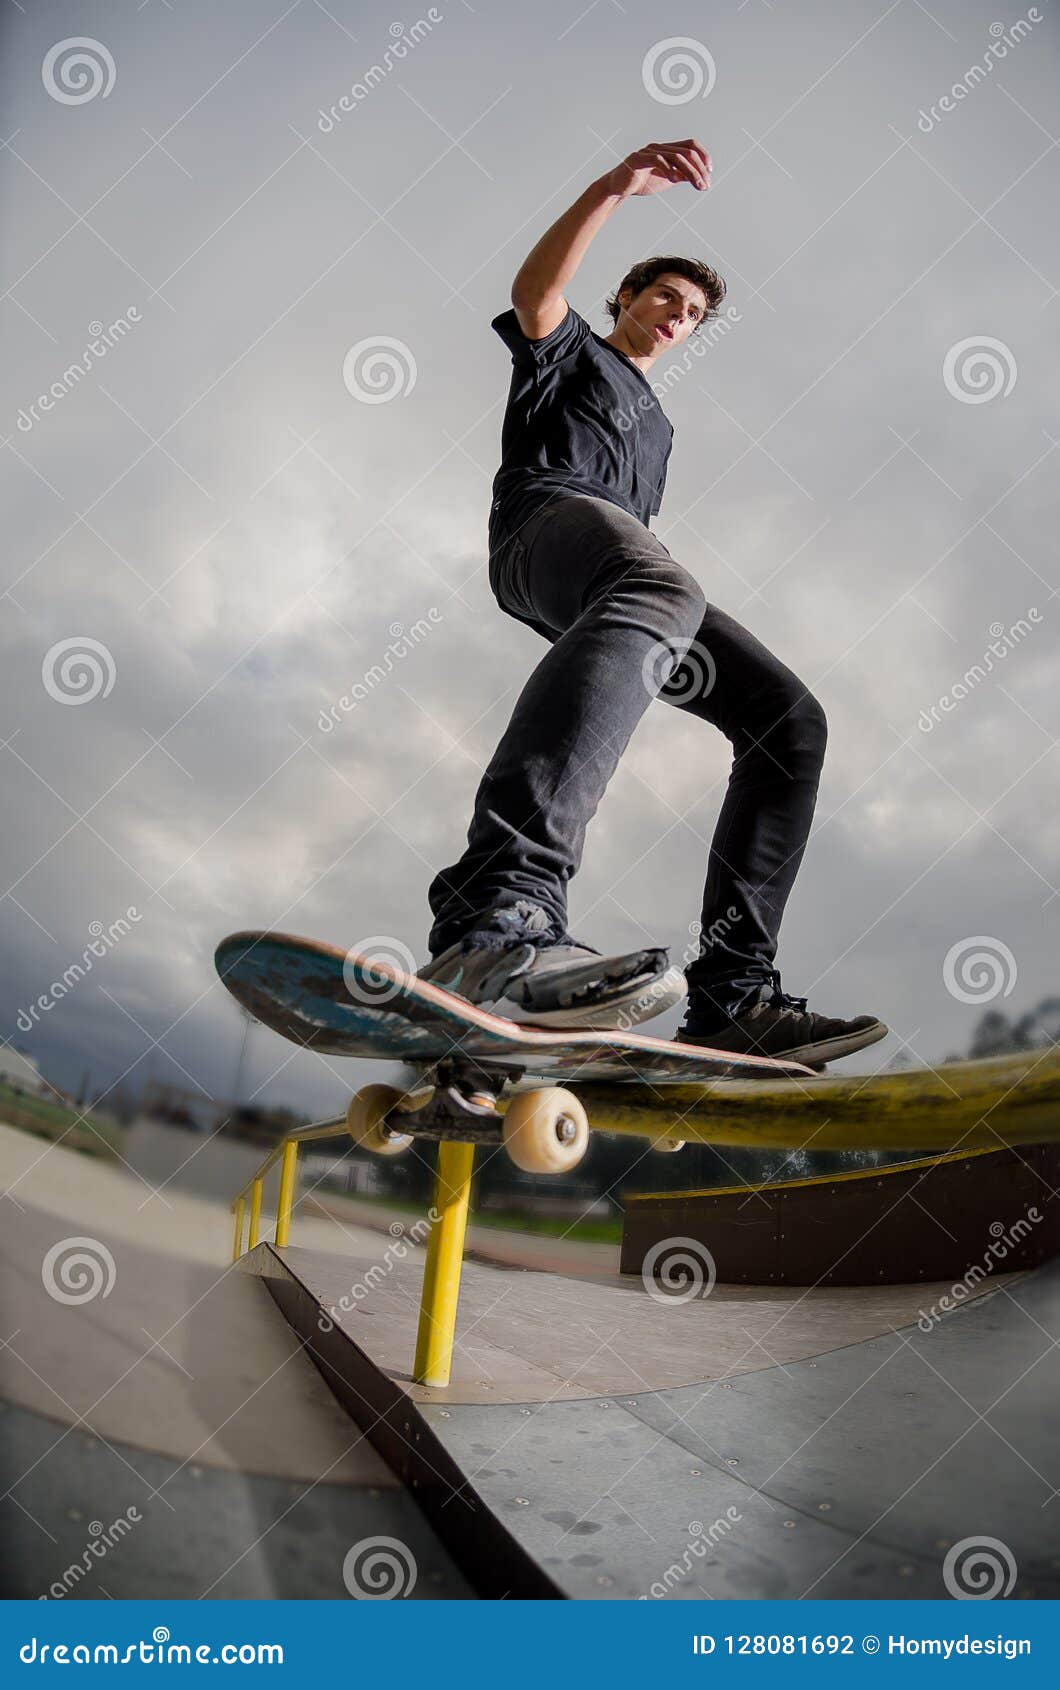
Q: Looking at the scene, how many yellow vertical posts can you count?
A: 4